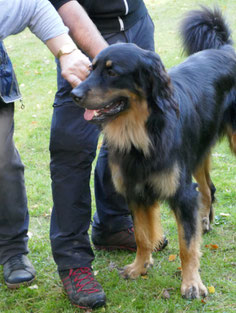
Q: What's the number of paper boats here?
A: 0